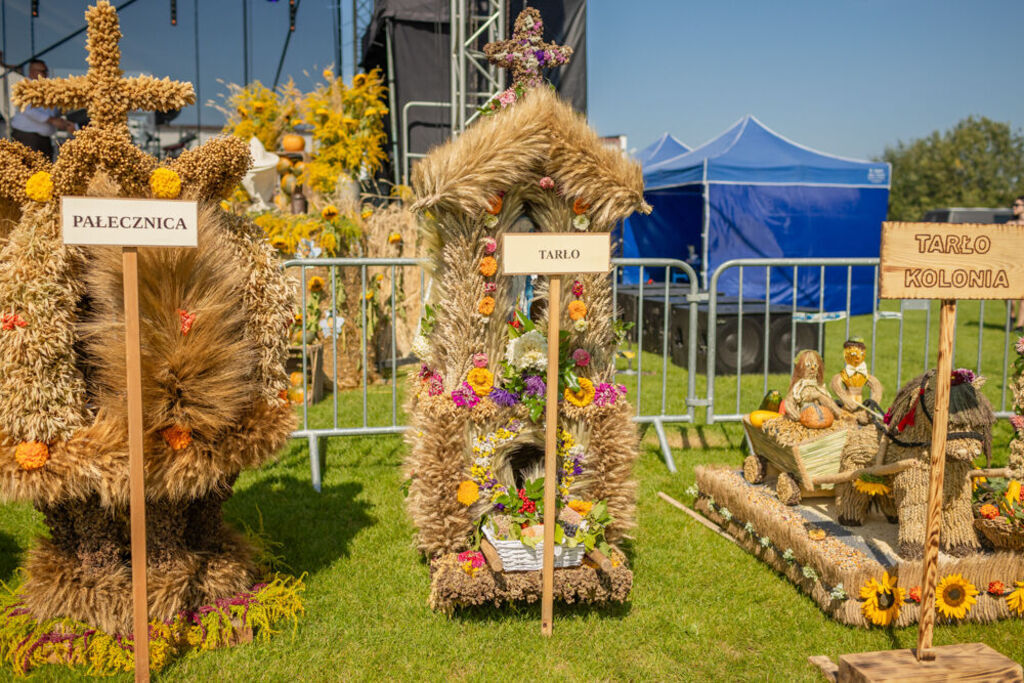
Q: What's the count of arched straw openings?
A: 2